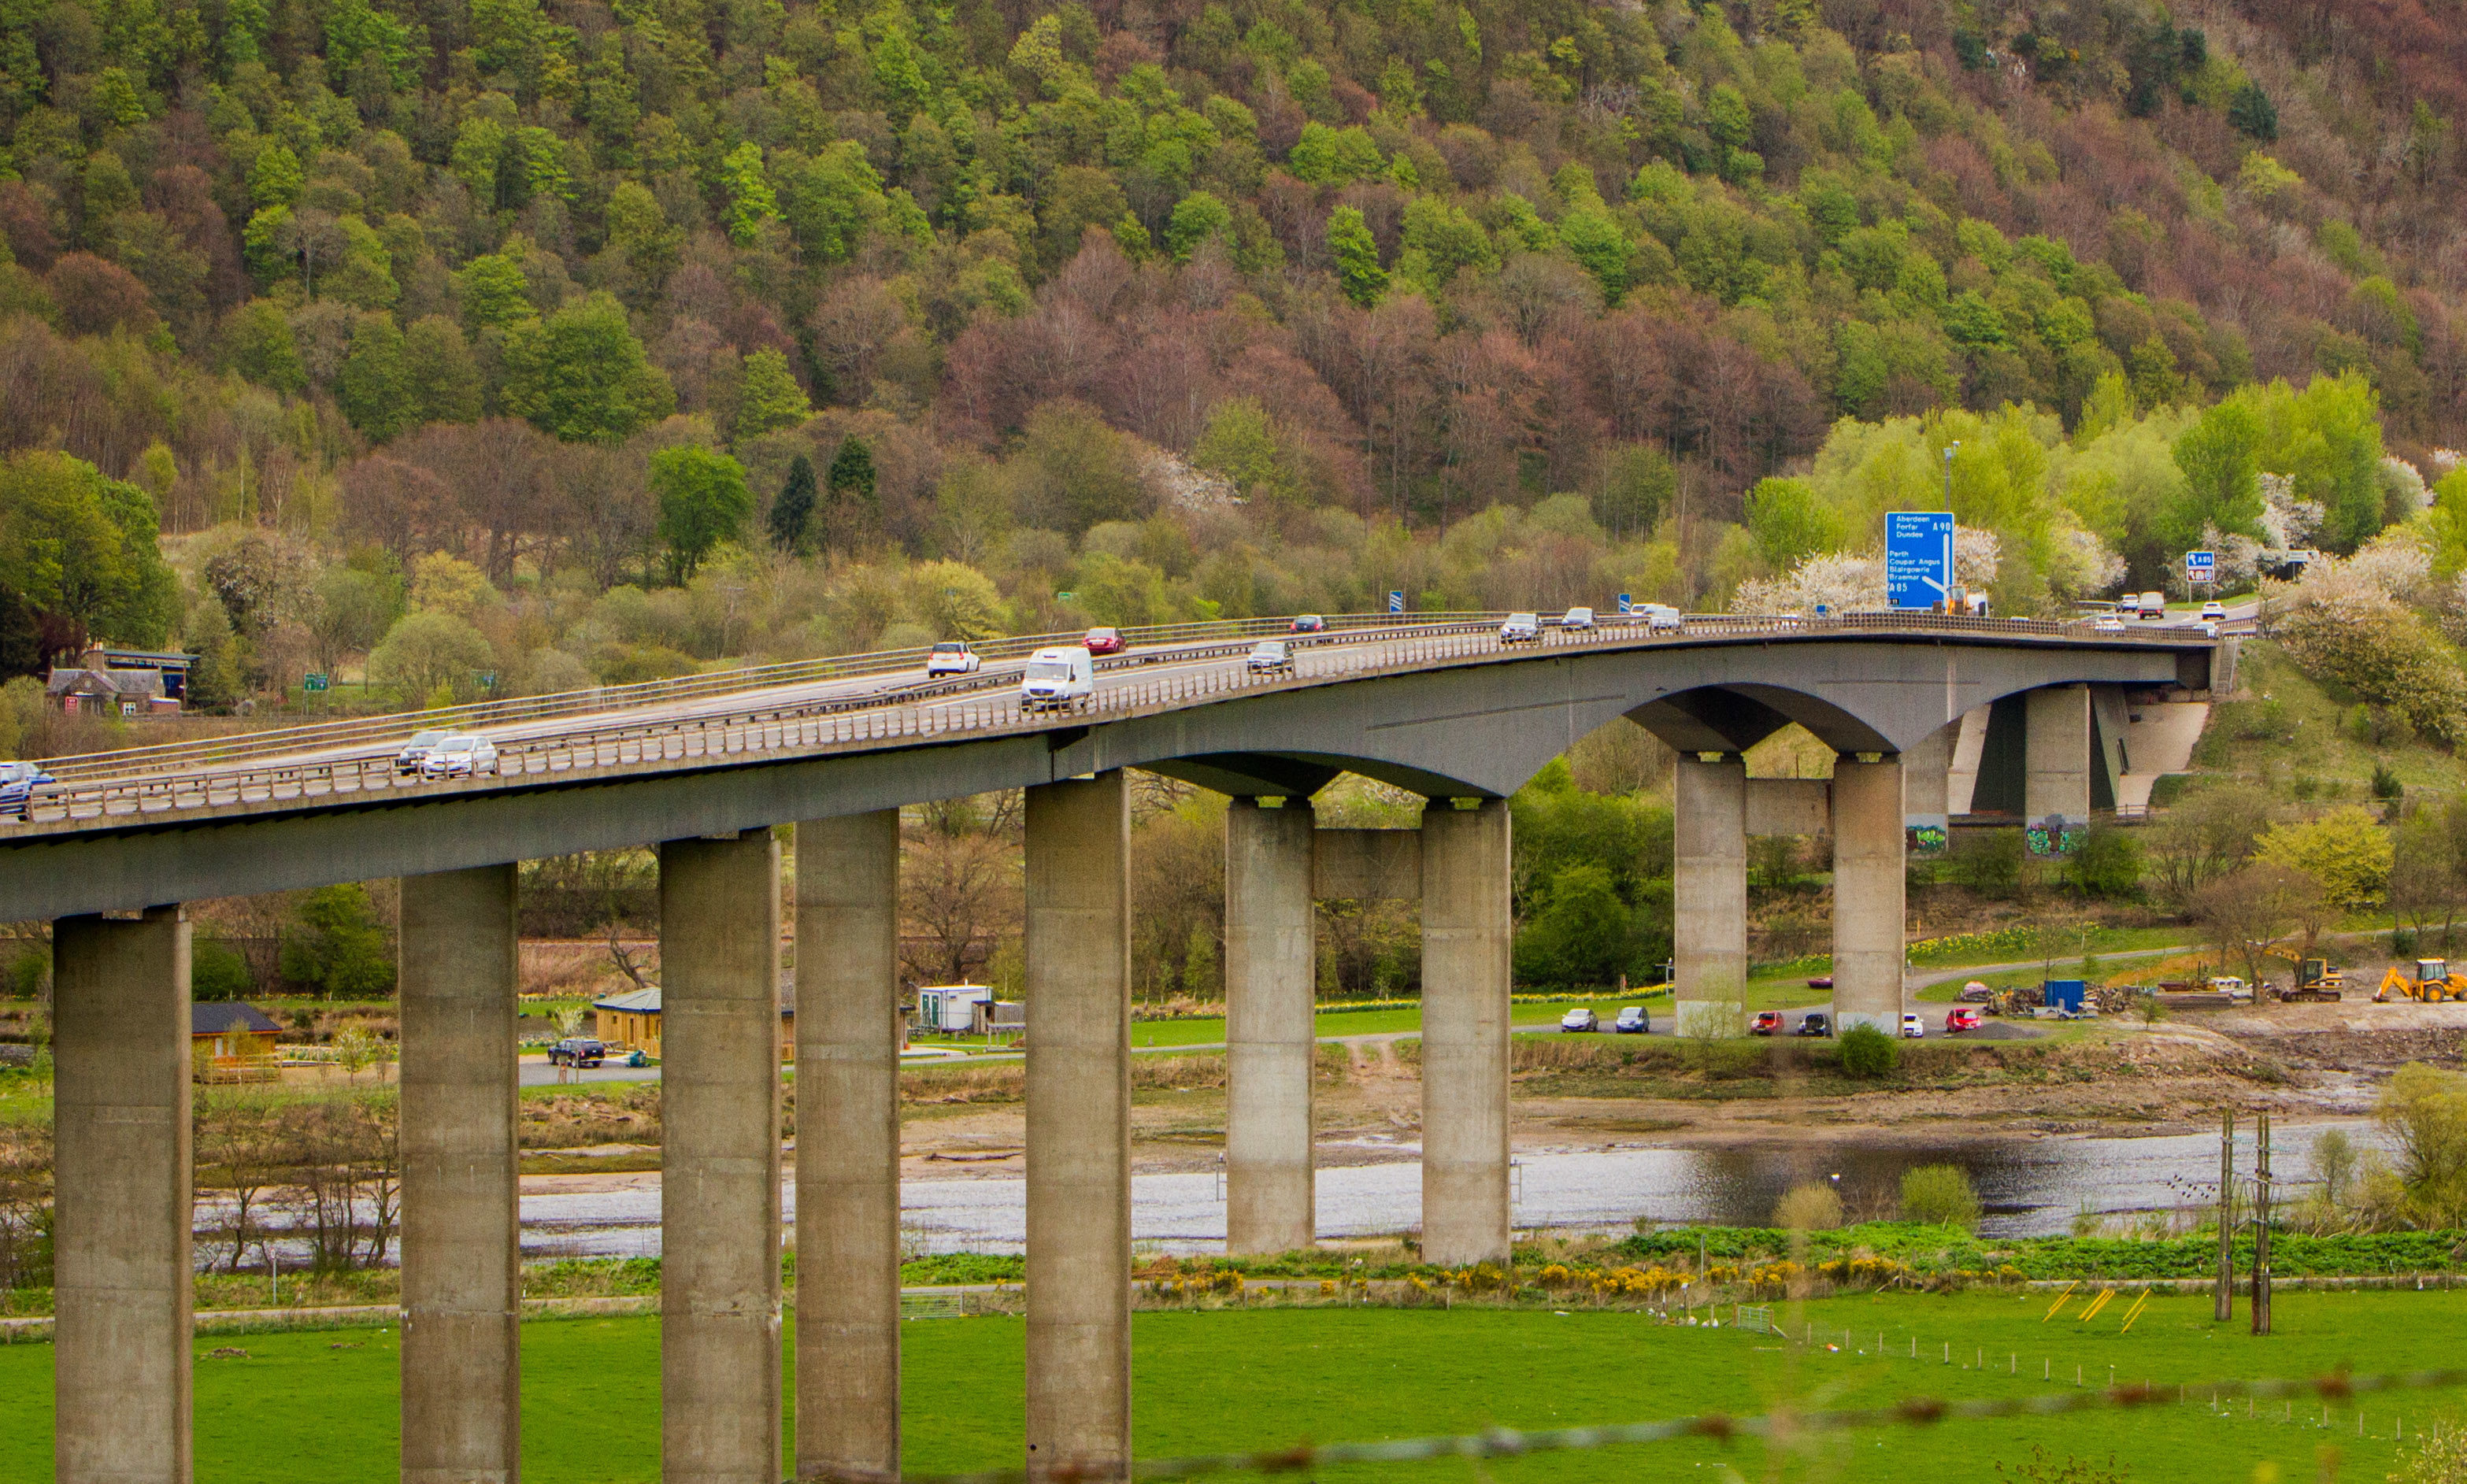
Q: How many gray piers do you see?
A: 11